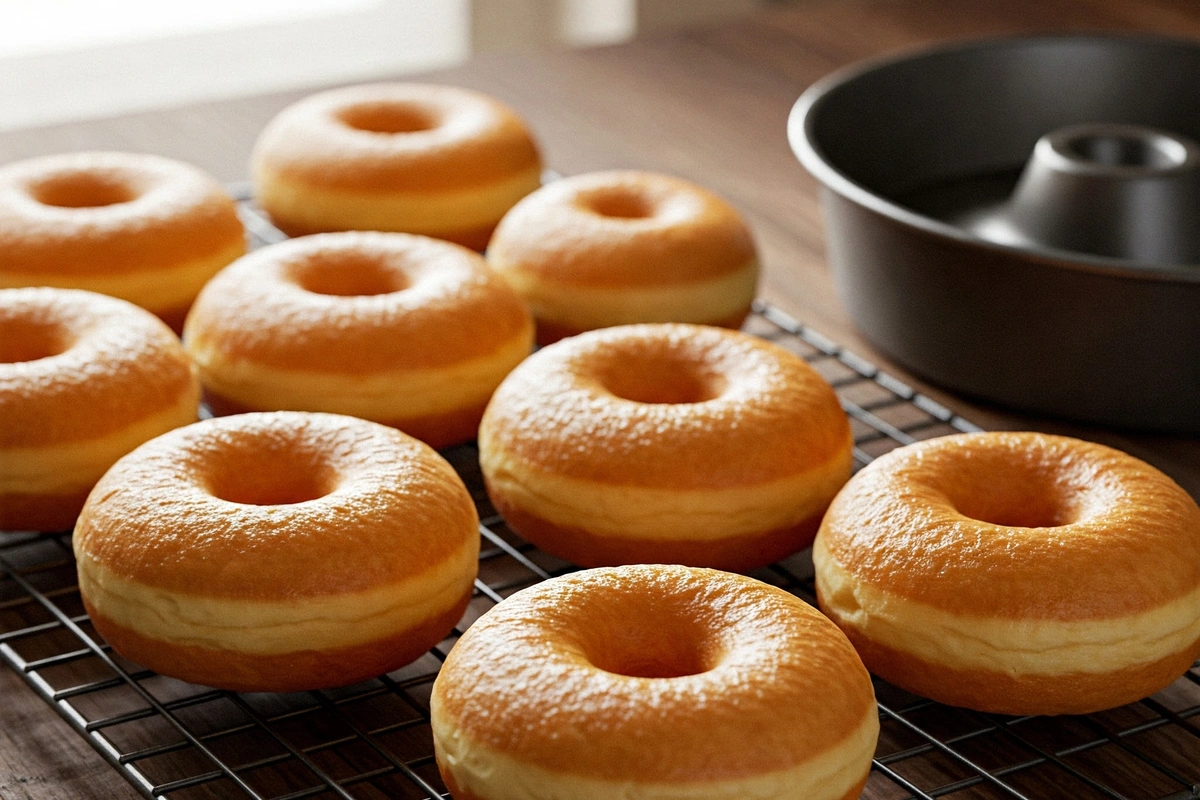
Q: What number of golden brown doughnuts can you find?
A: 9